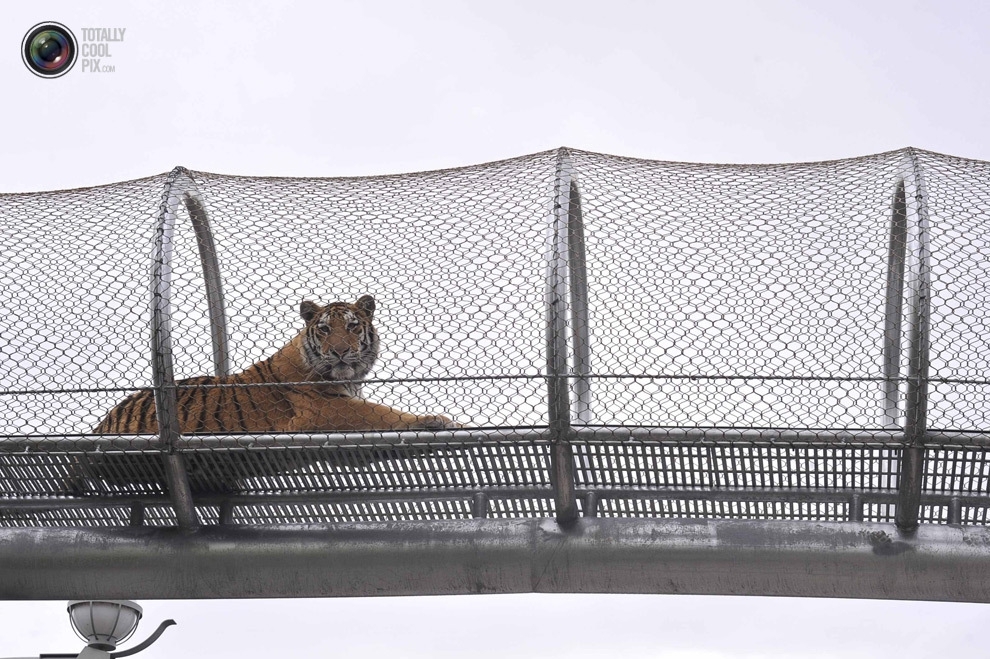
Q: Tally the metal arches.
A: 3